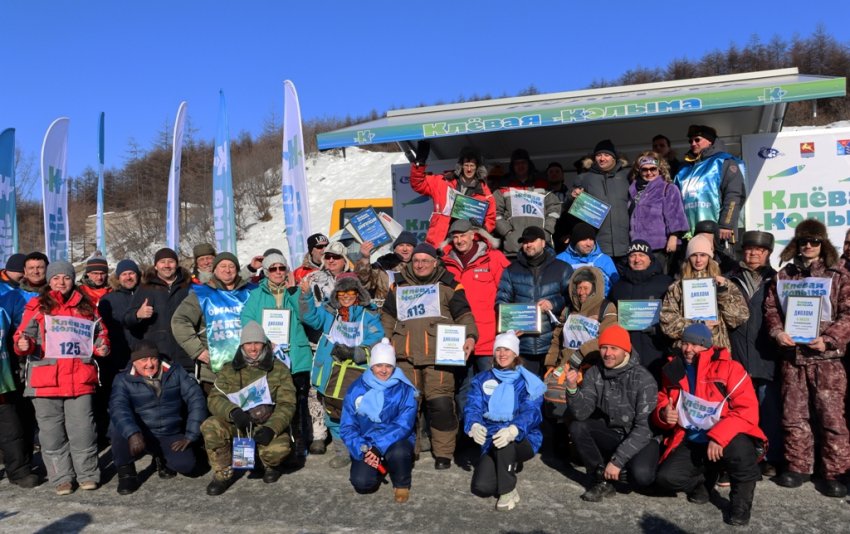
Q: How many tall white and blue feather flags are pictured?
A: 6